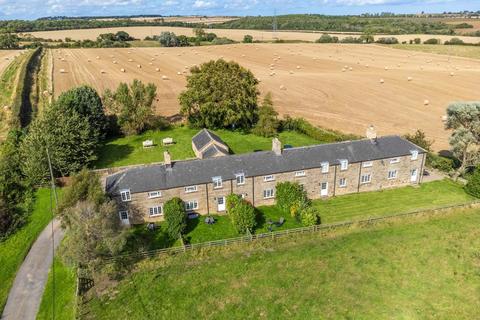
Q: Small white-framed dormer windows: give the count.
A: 6